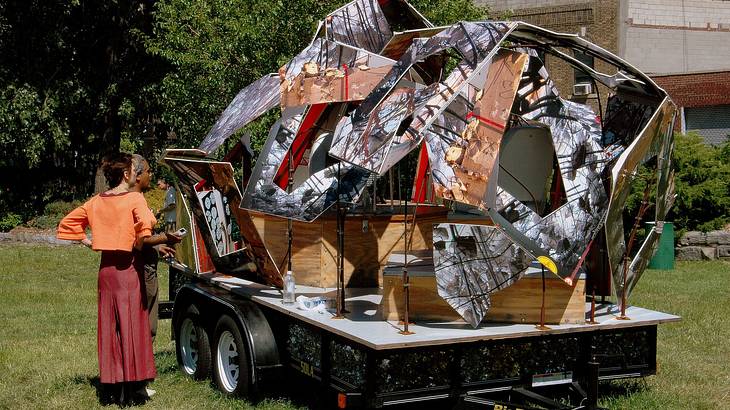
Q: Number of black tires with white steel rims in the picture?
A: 2